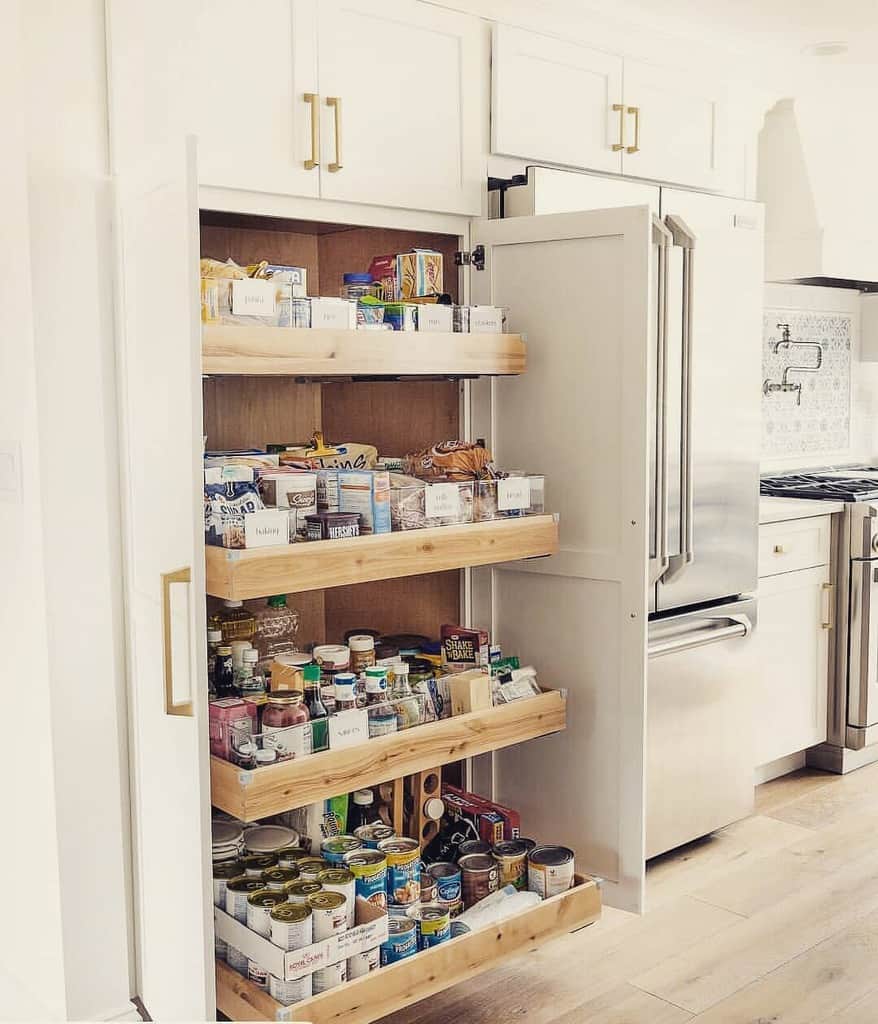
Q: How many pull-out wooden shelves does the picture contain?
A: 4